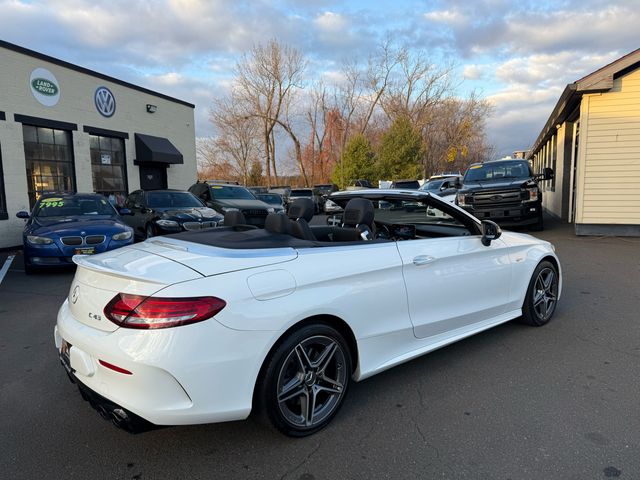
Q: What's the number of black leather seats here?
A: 4